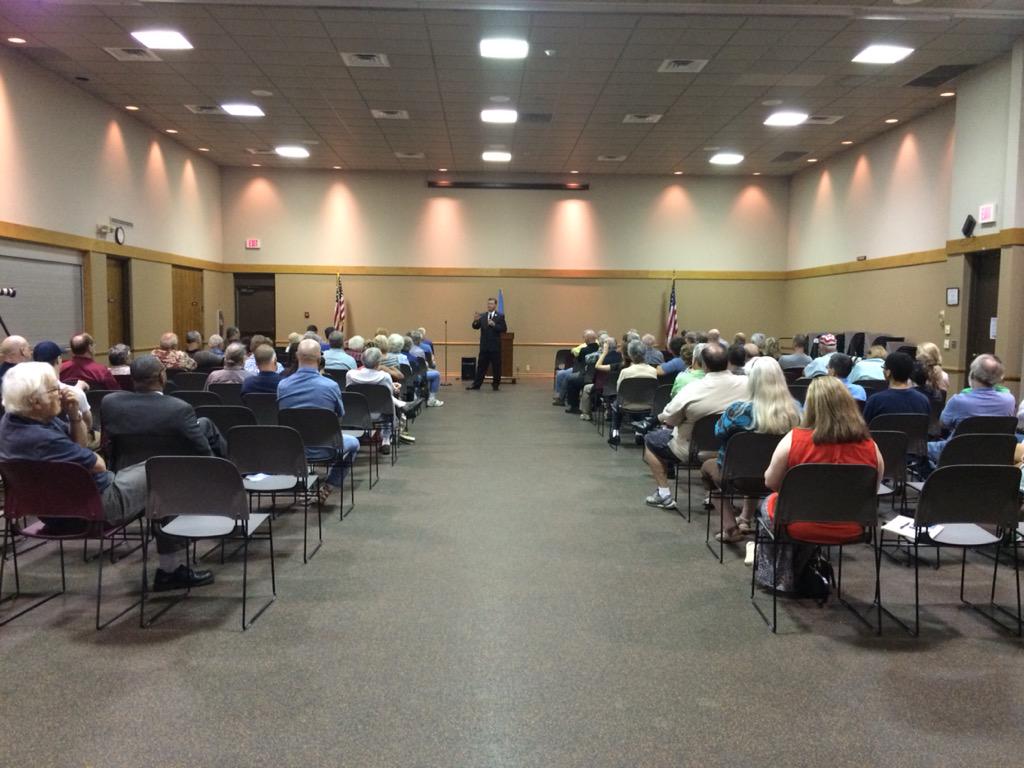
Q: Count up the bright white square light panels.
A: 9